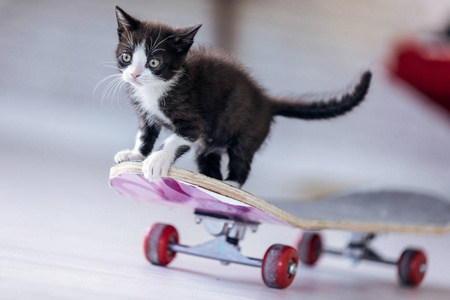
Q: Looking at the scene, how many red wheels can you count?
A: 4